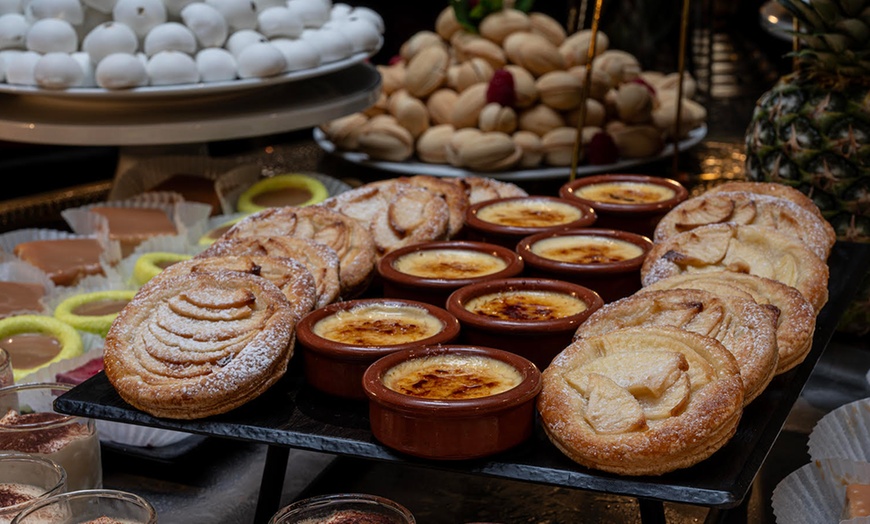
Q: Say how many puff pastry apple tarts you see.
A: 13